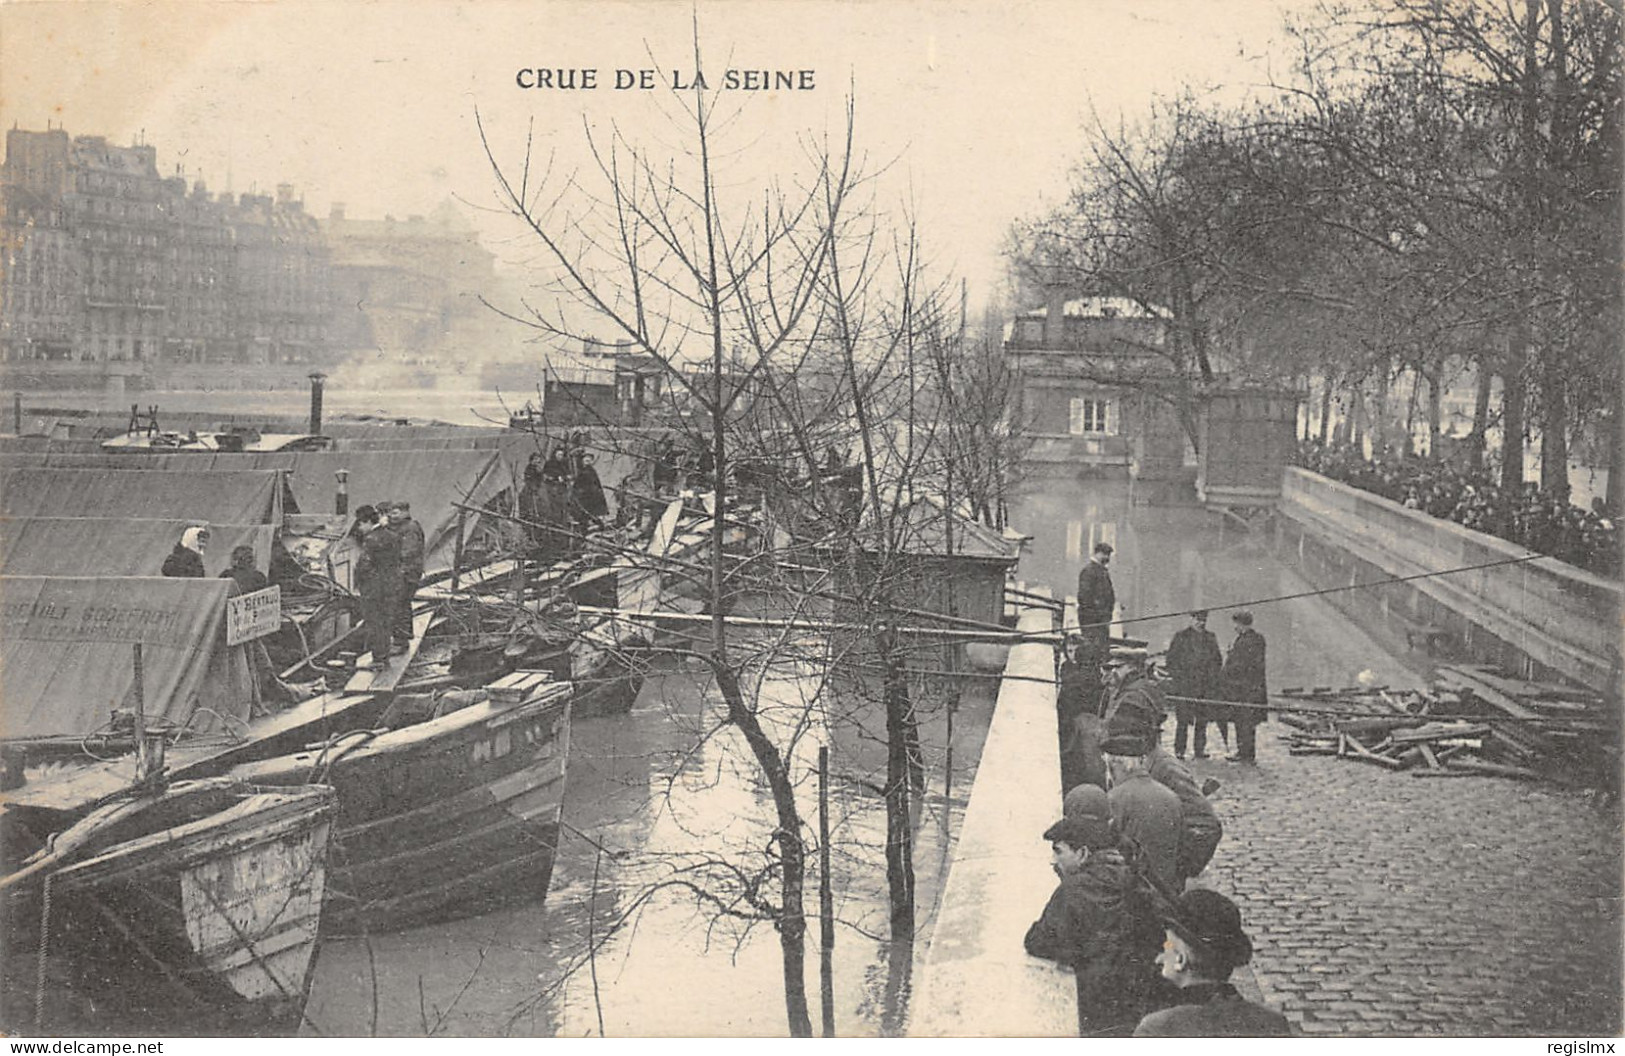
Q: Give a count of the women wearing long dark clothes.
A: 3